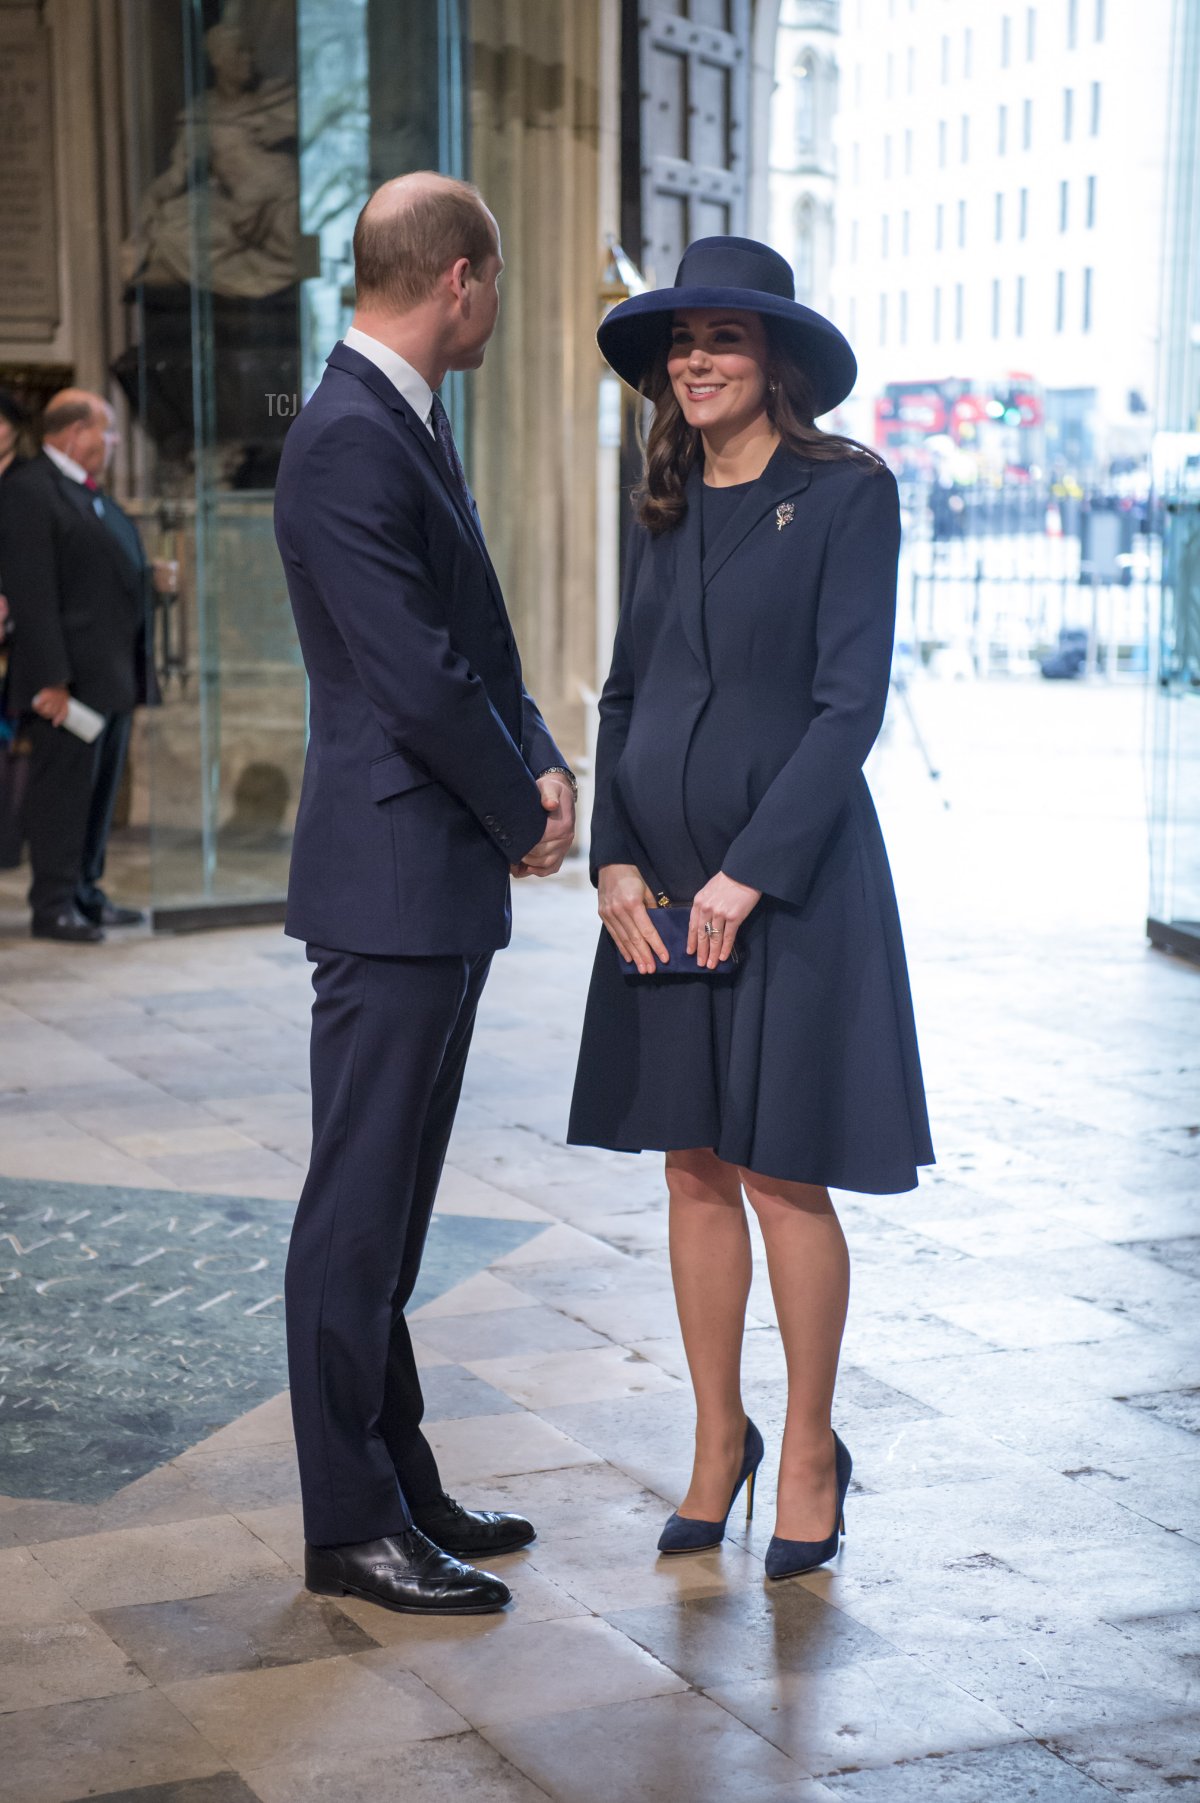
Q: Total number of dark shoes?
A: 6